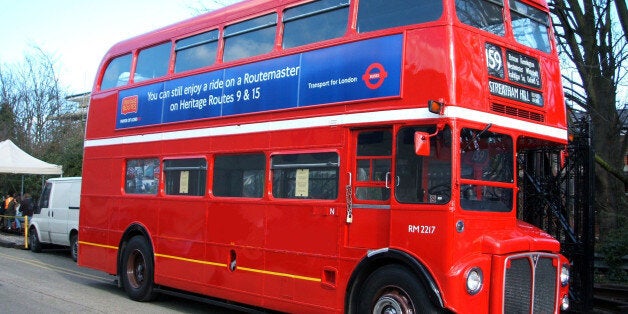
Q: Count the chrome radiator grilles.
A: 1